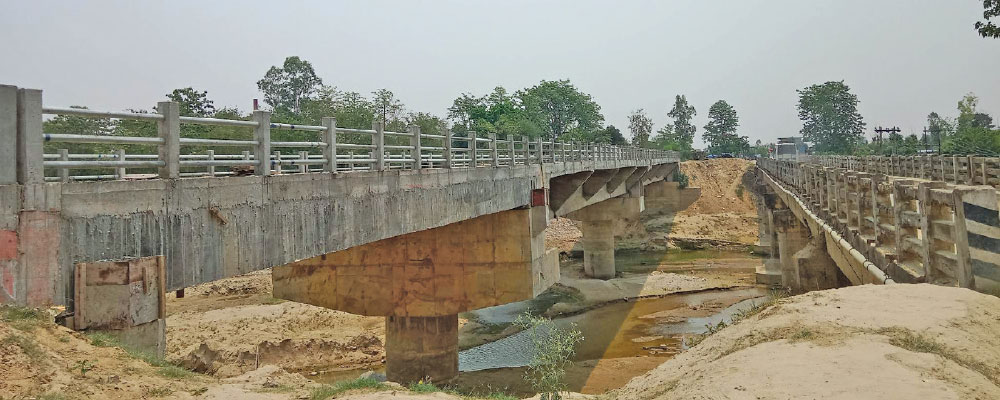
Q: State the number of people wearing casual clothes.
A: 0